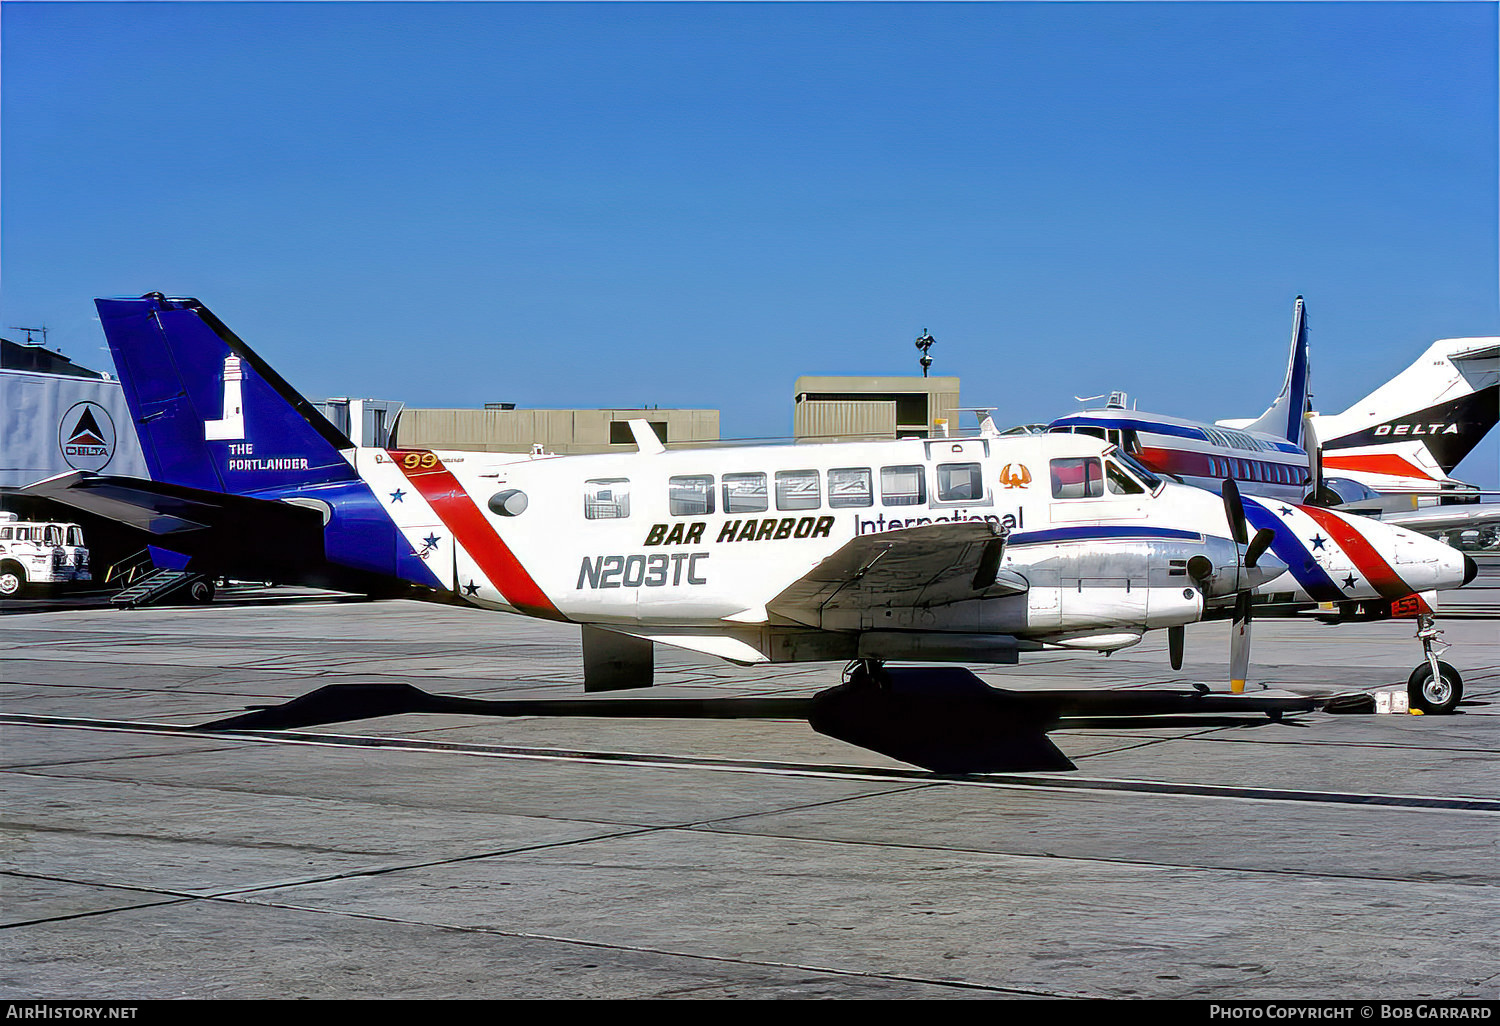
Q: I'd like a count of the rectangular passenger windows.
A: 7